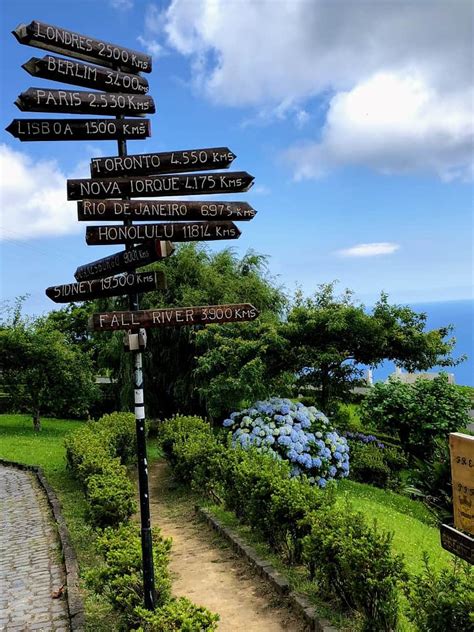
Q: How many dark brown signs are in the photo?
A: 11